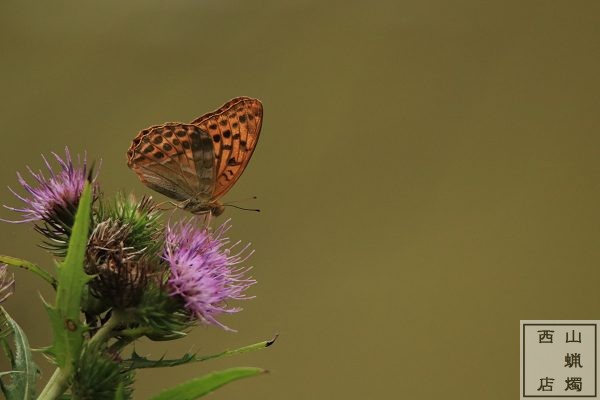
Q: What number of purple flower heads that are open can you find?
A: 2